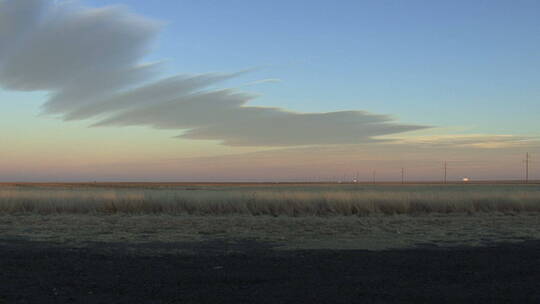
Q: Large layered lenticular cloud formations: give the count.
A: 1